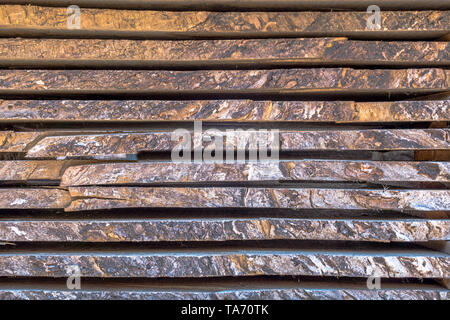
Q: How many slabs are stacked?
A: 10